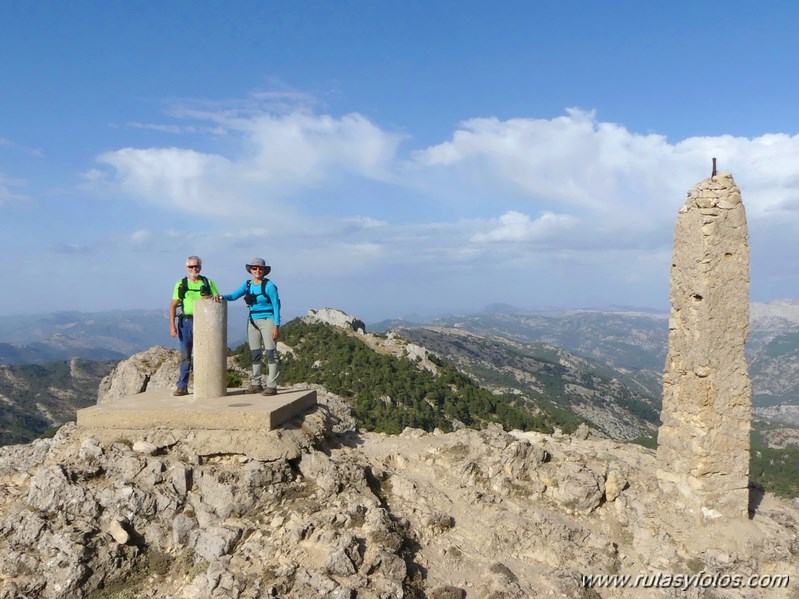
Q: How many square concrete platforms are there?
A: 1